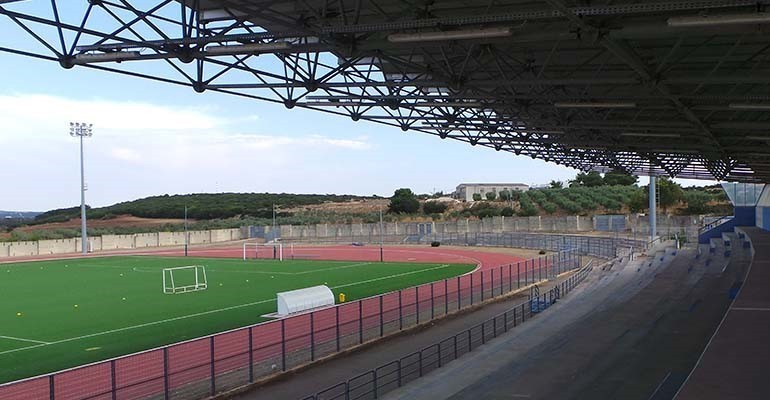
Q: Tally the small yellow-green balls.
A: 11